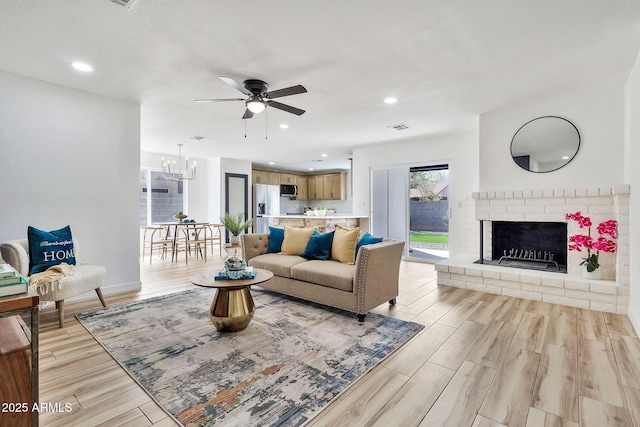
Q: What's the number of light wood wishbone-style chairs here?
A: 4